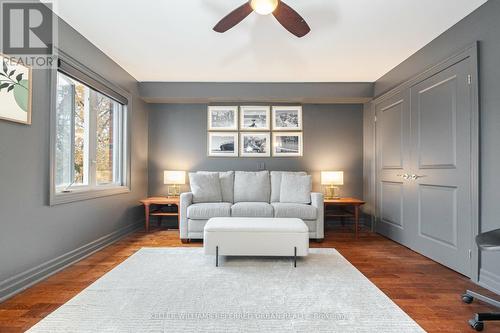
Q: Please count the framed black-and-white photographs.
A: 6